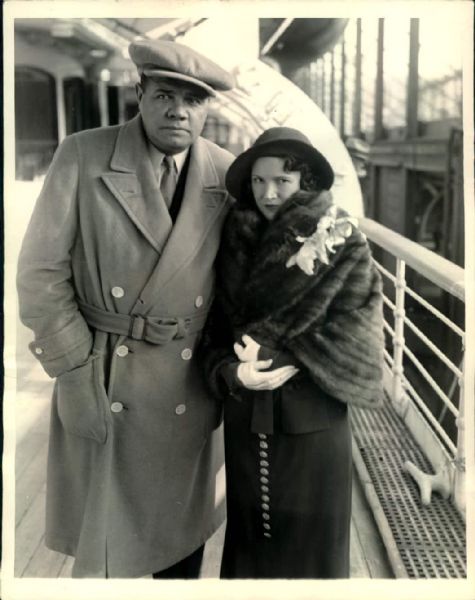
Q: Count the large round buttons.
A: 6